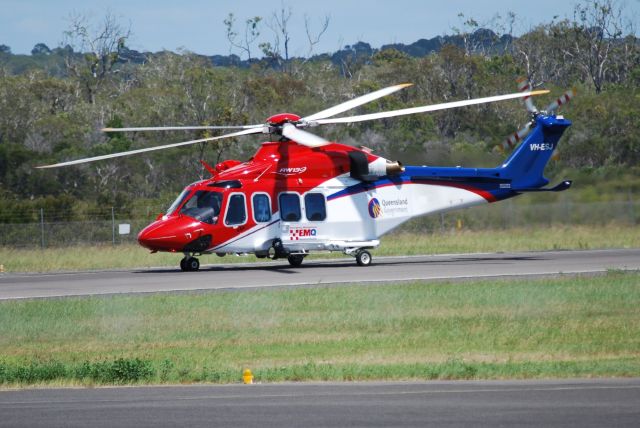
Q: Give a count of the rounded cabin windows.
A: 4